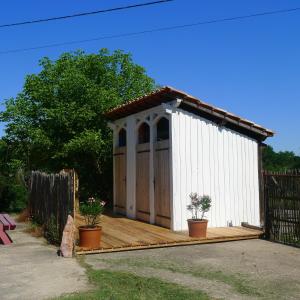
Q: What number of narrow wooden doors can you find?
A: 3